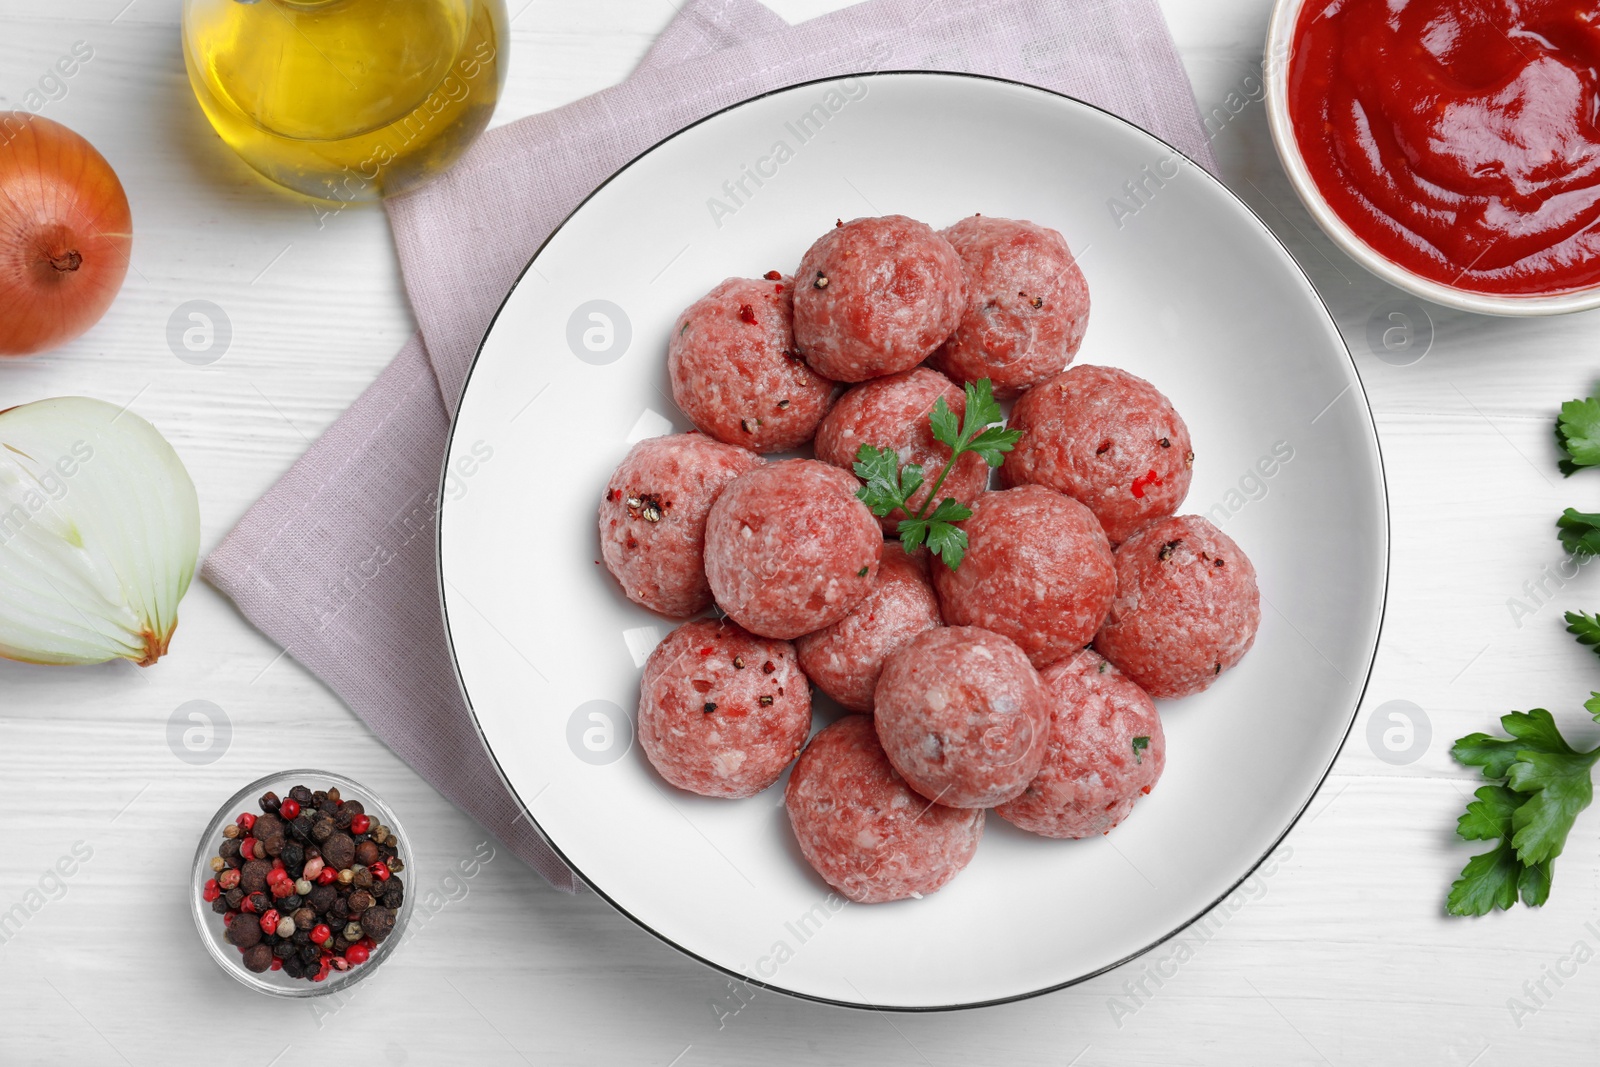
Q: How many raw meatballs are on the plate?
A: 14